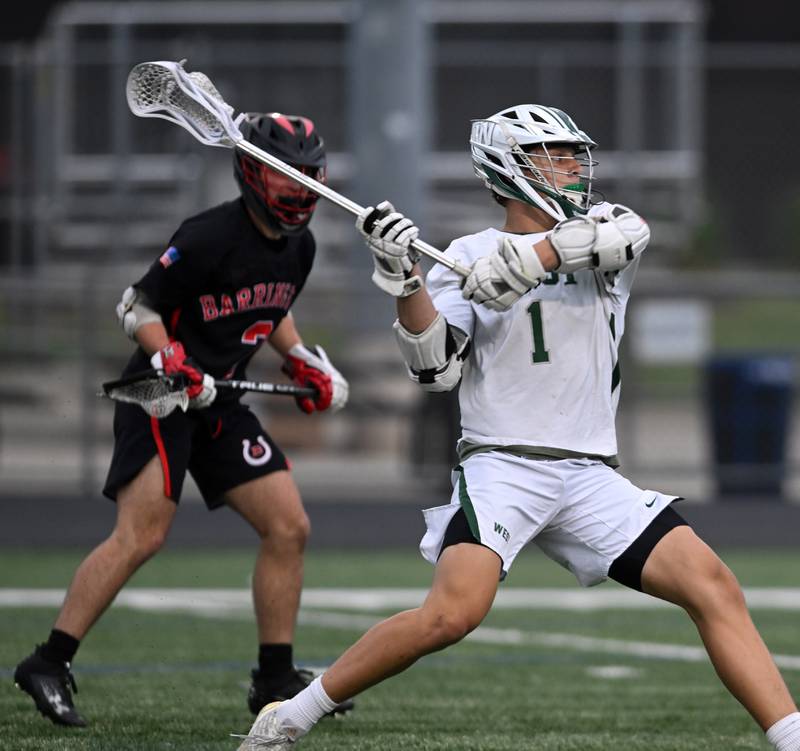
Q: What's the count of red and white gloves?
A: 2